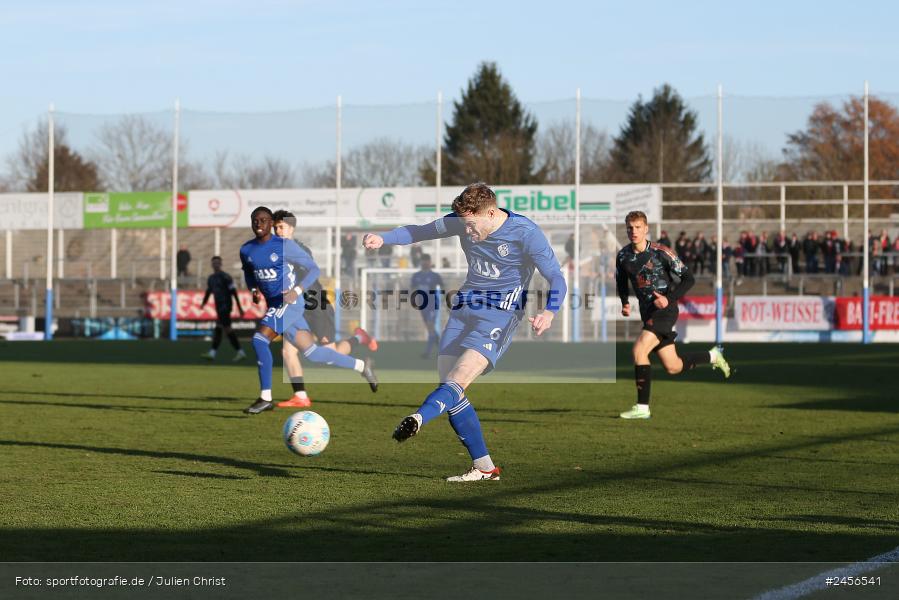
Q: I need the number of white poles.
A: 7